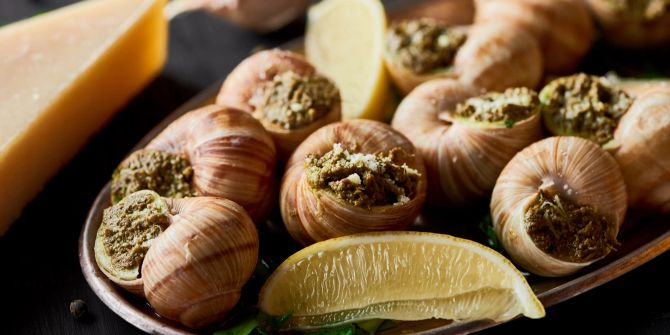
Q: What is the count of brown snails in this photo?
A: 10